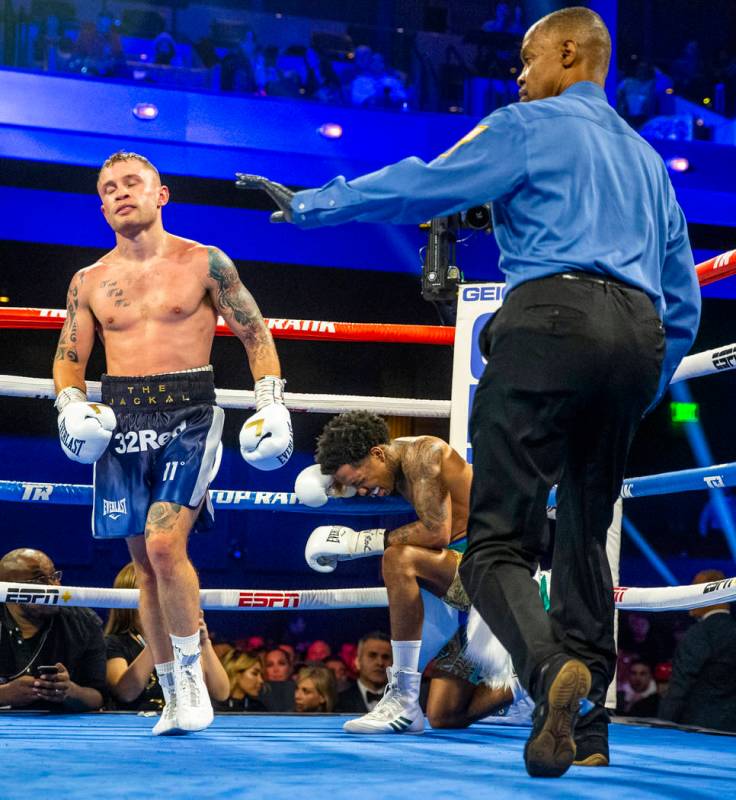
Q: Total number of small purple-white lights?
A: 3